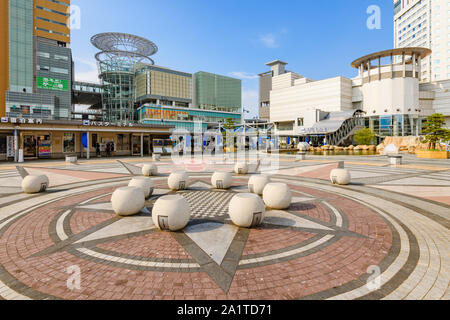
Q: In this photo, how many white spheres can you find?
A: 12